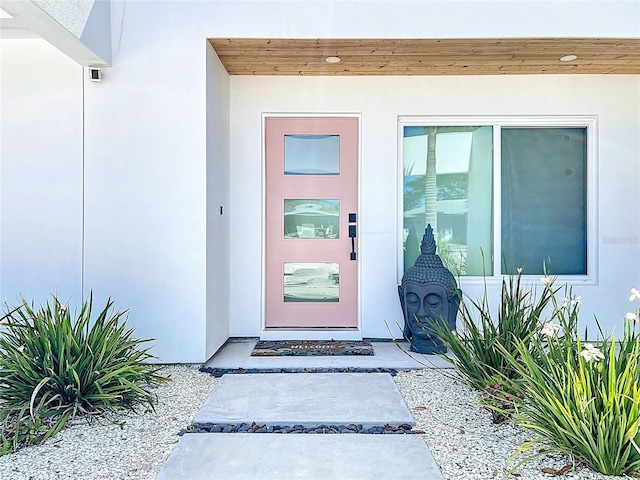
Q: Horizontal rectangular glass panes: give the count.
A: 3